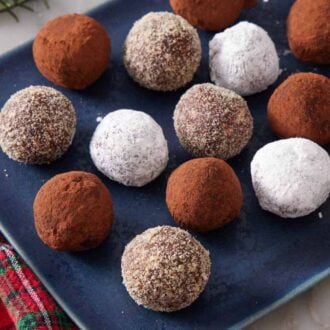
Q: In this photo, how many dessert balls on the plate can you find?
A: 13